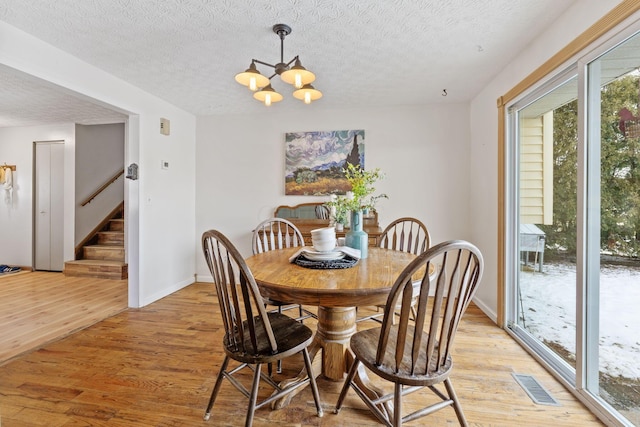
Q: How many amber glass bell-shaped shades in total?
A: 4